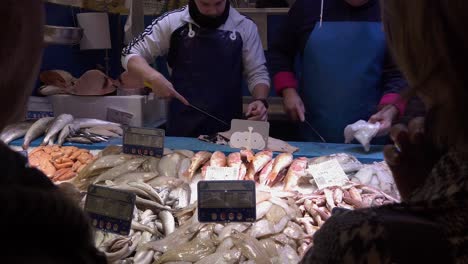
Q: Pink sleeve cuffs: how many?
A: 2